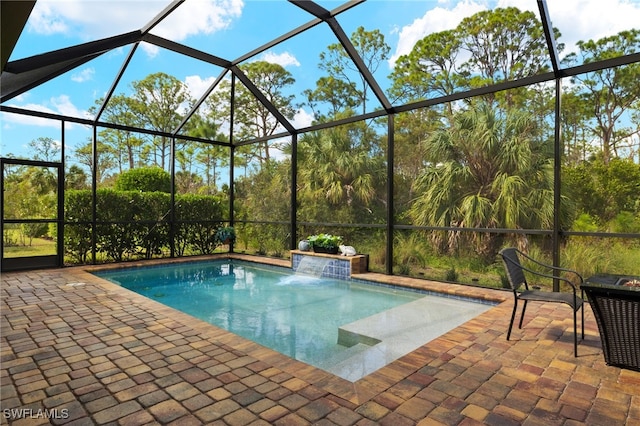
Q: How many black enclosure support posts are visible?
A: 7